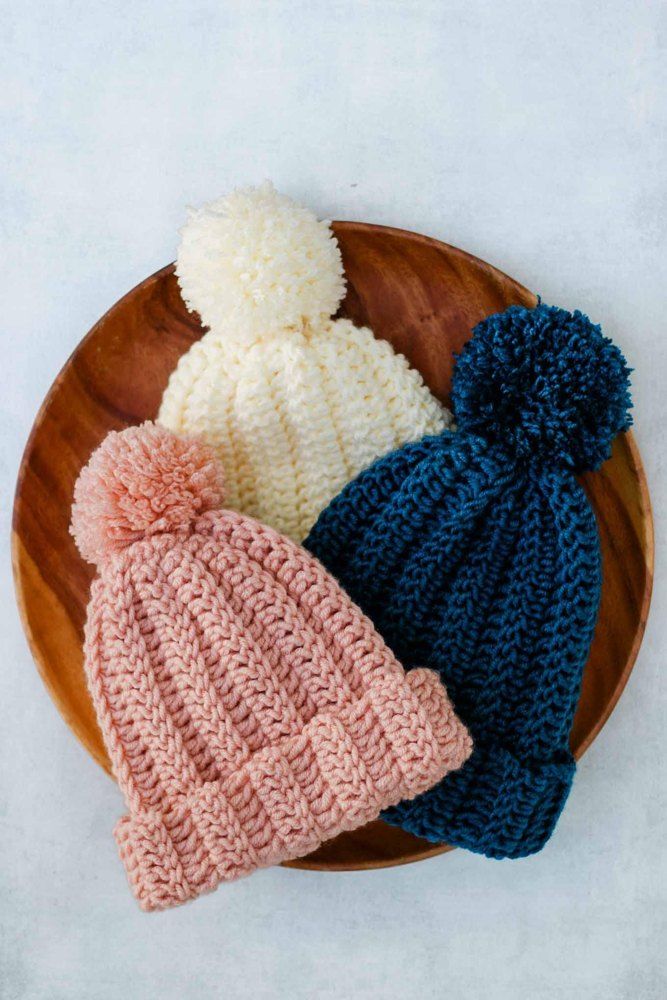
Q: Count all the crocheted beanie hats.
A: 3